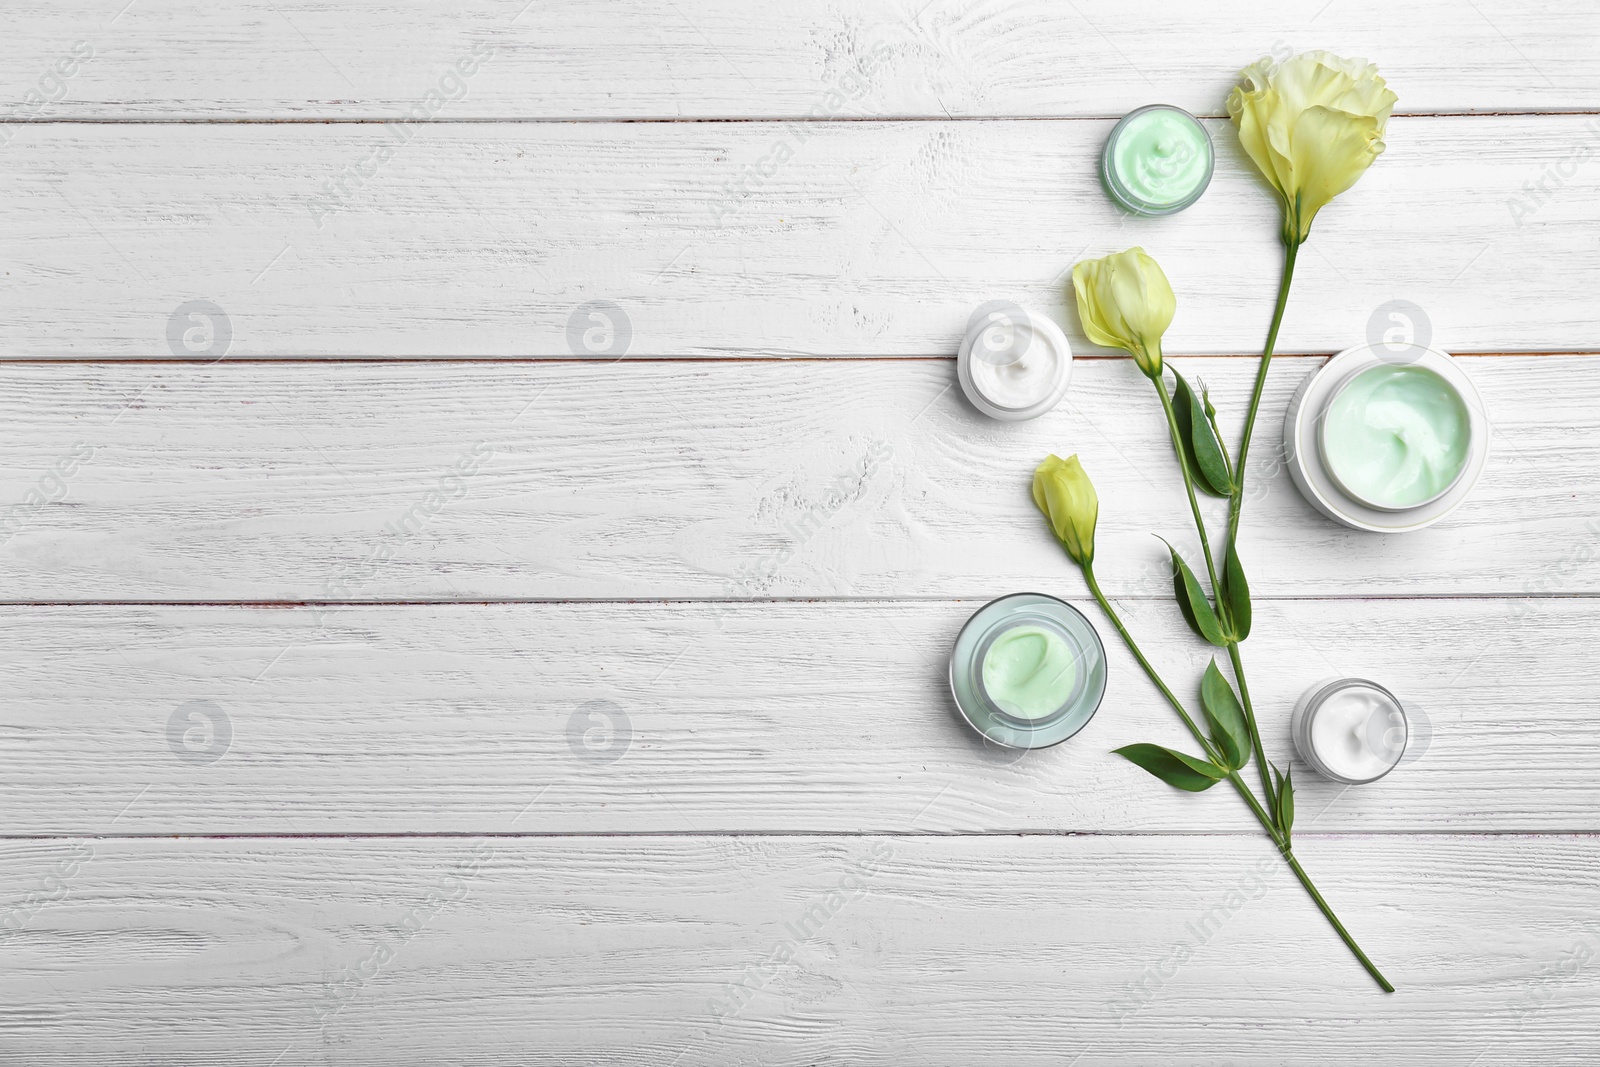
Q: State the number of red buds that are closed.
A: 0